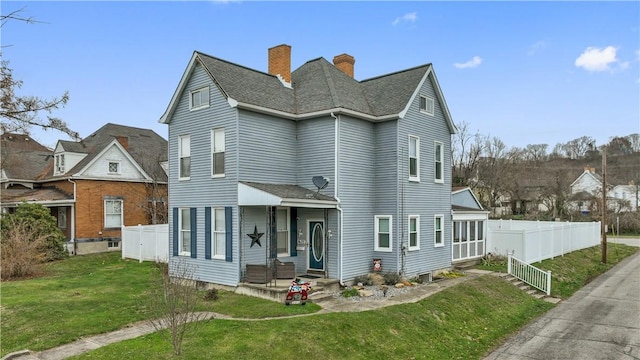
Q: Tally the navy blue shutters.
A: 6